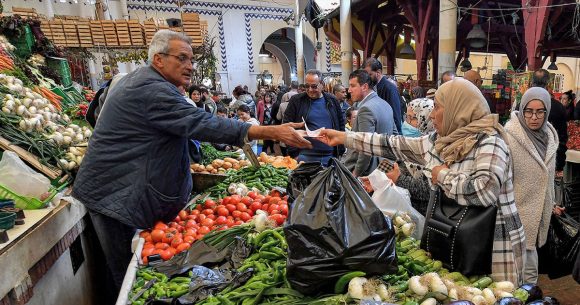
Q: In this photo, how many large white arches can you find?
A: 1